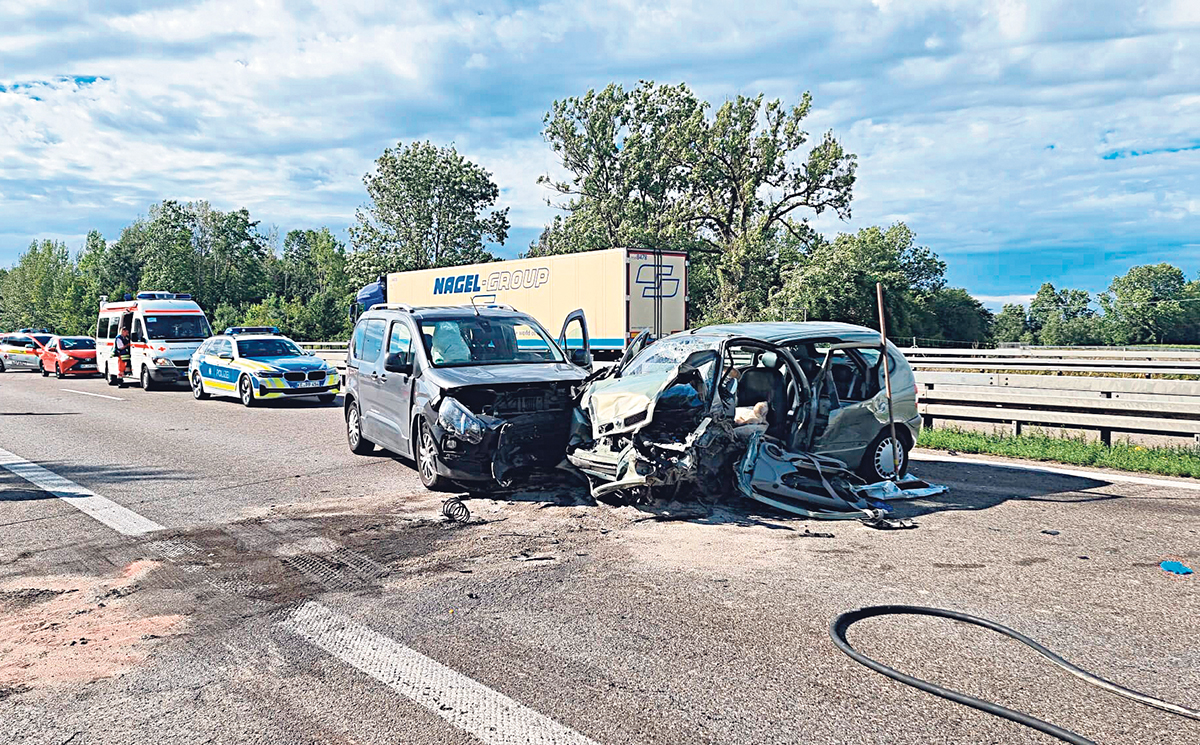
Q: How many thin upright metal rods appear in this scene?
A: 1